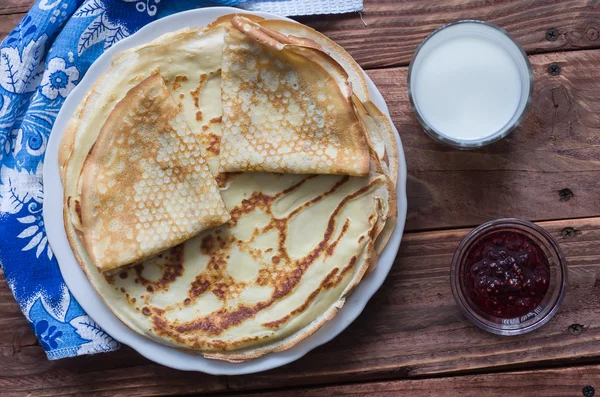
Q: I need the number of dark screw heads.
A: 6